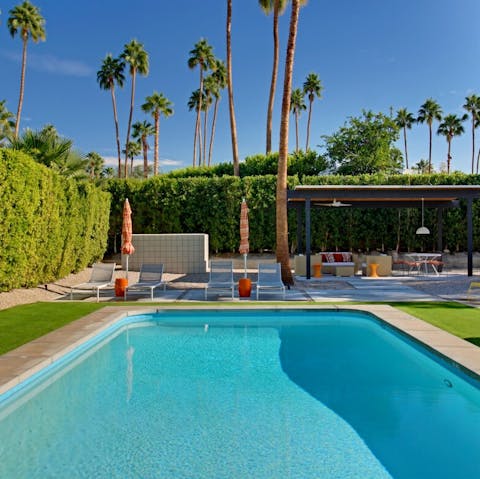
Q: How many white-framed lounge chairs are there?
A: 4